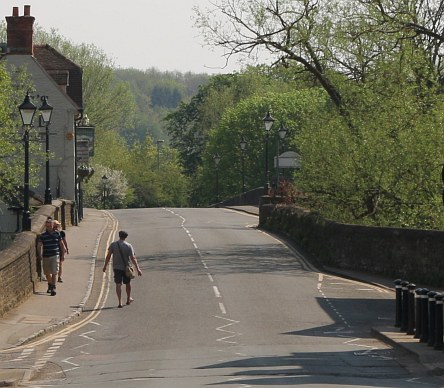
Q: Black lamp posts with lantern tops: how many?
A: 7